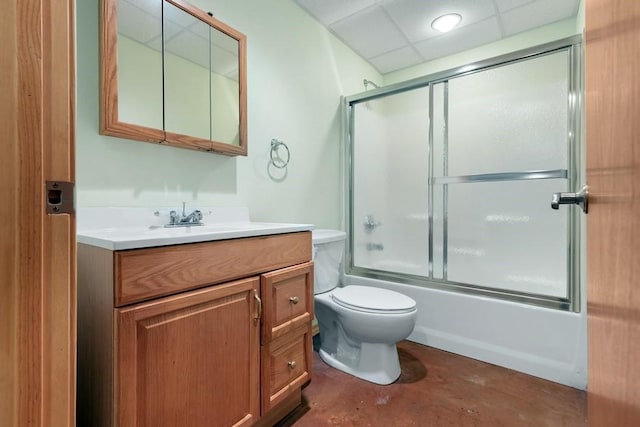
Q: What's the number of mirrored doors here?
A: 3